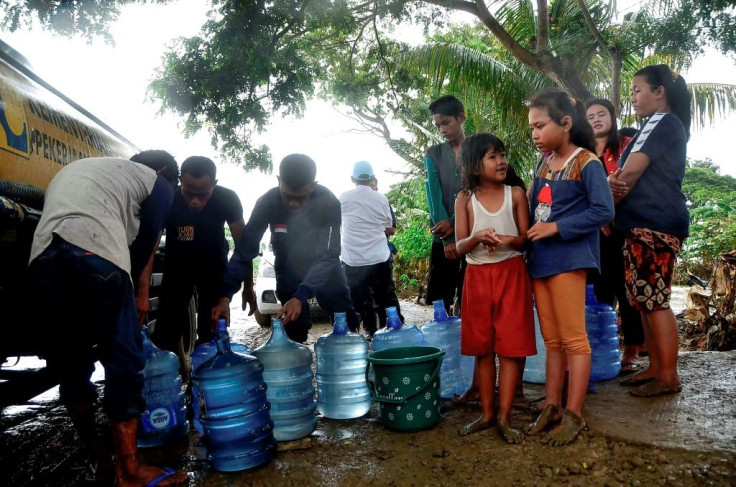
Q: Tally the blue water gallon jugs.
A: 9